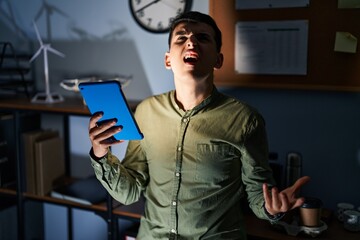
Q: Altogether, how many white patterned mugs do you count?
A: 2